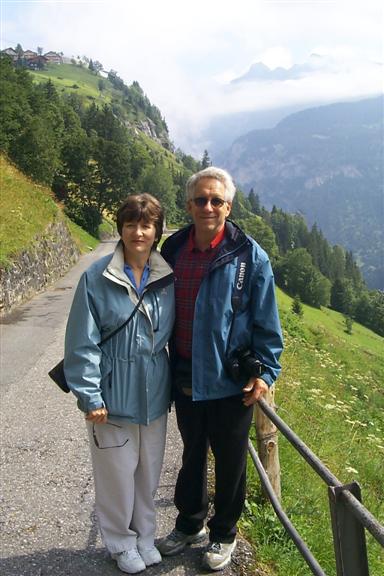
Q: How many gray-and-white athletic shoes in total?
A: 2